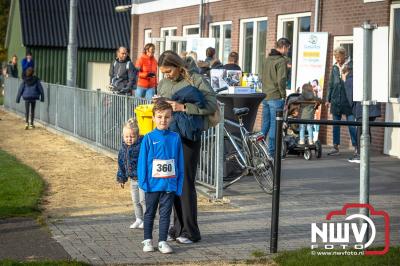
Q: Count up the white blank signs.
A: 1